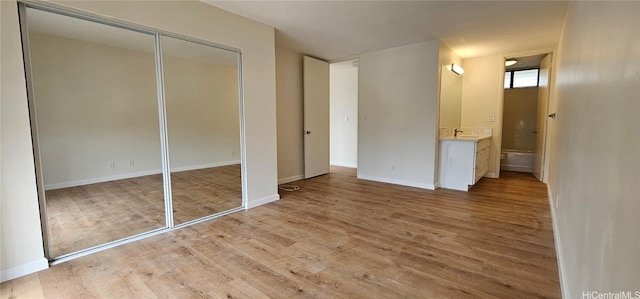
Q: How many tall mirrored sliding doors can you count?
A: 2